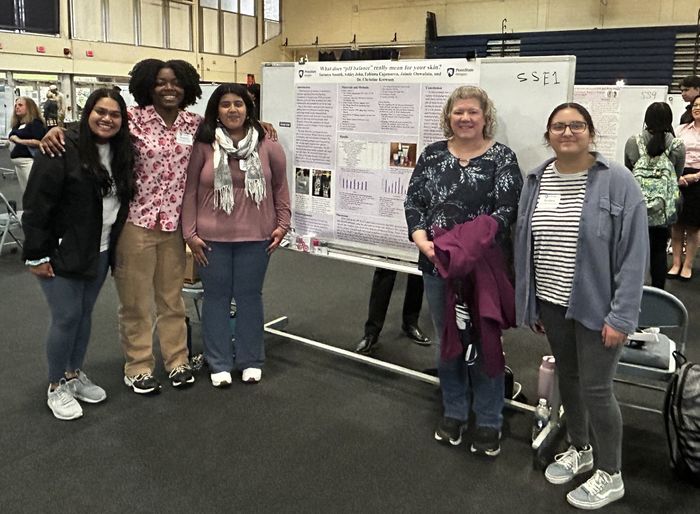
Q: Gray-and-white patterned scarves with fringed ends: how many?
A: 1